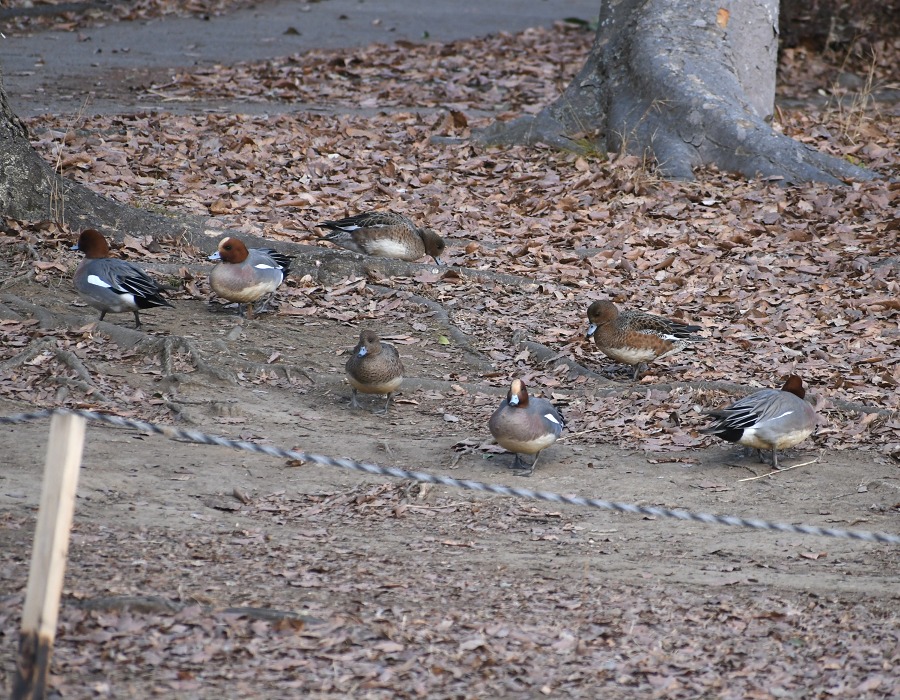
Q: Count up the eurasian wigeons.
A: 7